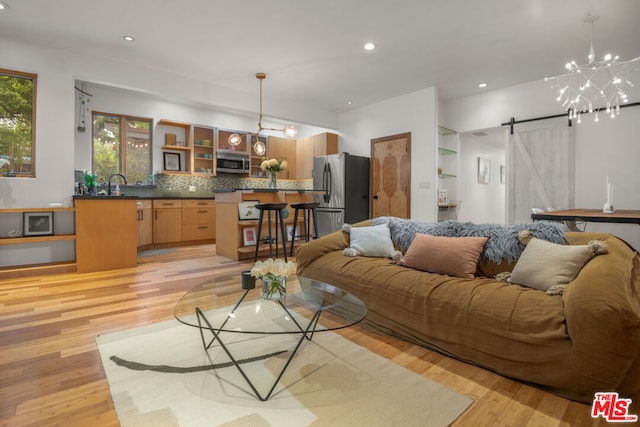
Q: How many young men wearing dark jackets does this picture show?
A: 0